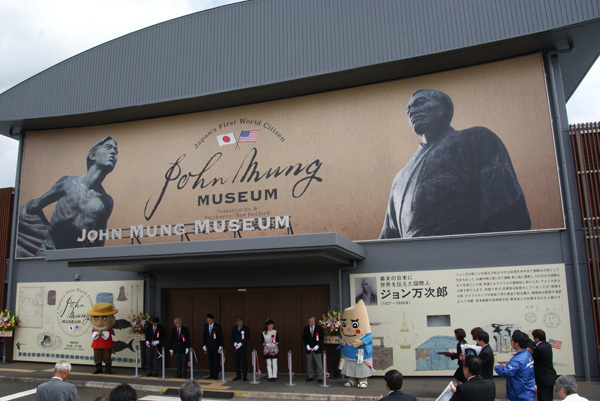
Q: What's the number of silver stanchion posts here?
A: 7